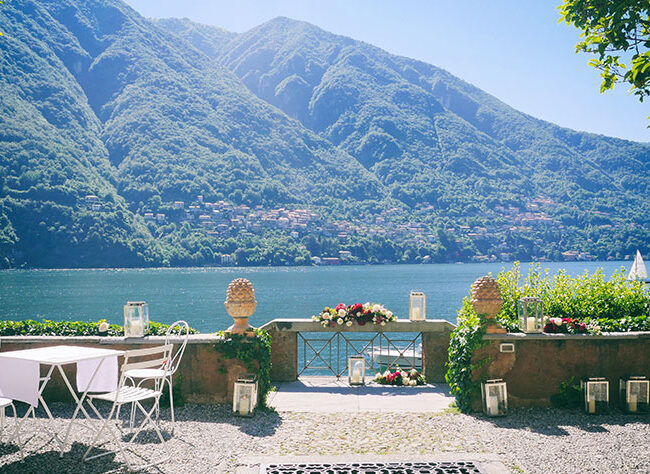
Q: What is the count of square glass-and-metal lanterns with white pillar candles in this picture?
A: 8